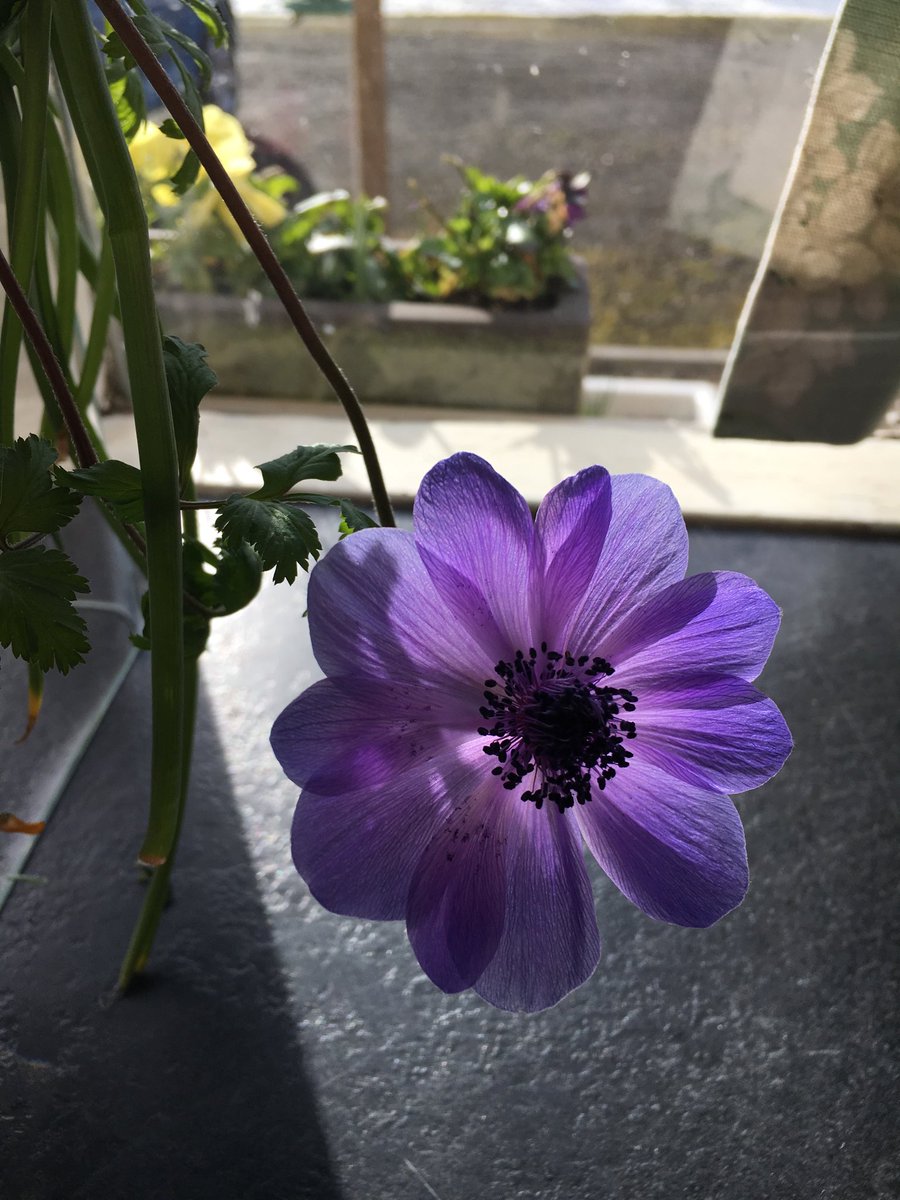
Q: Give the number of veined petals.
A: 11